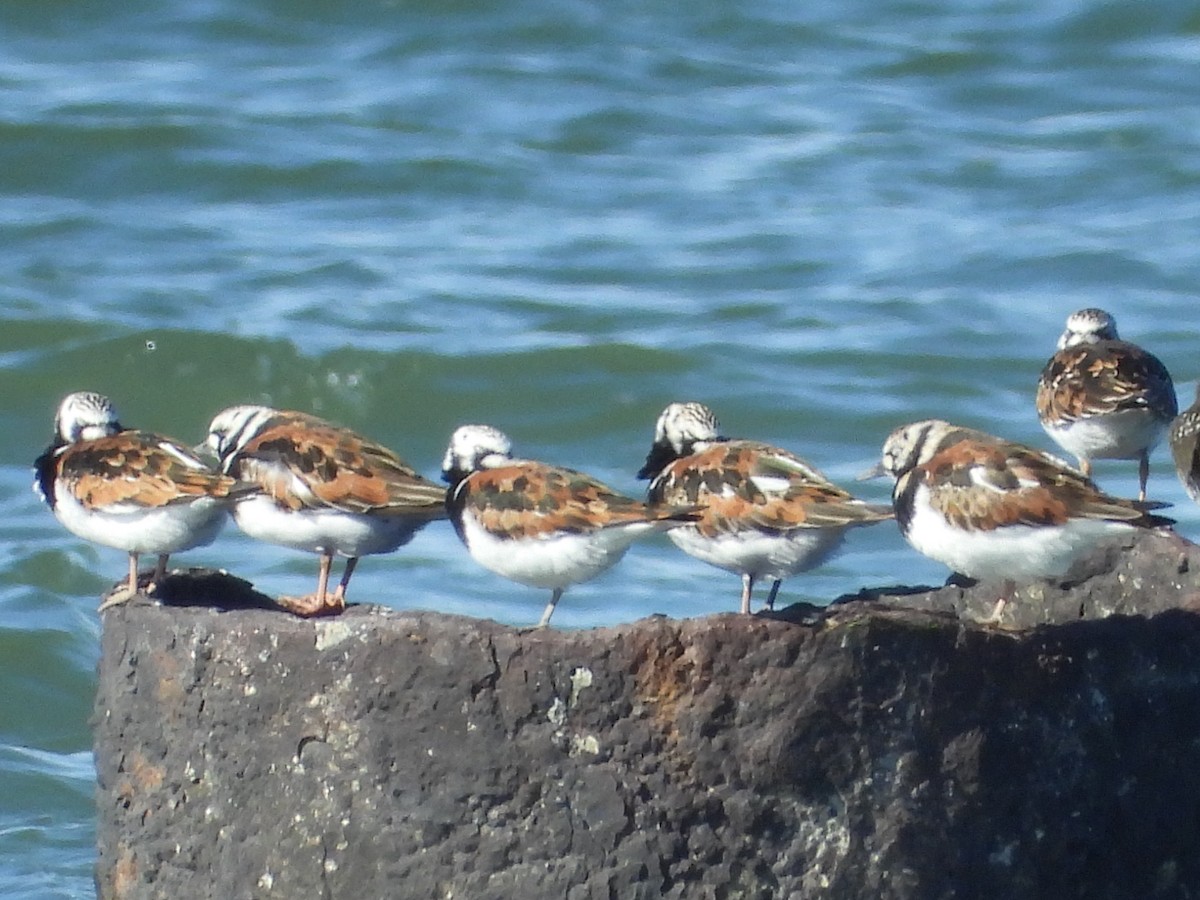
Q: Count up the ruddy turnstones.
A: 6